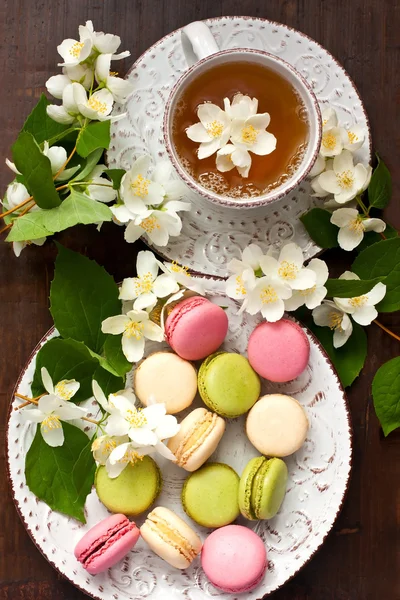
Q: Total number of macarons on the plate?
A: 12